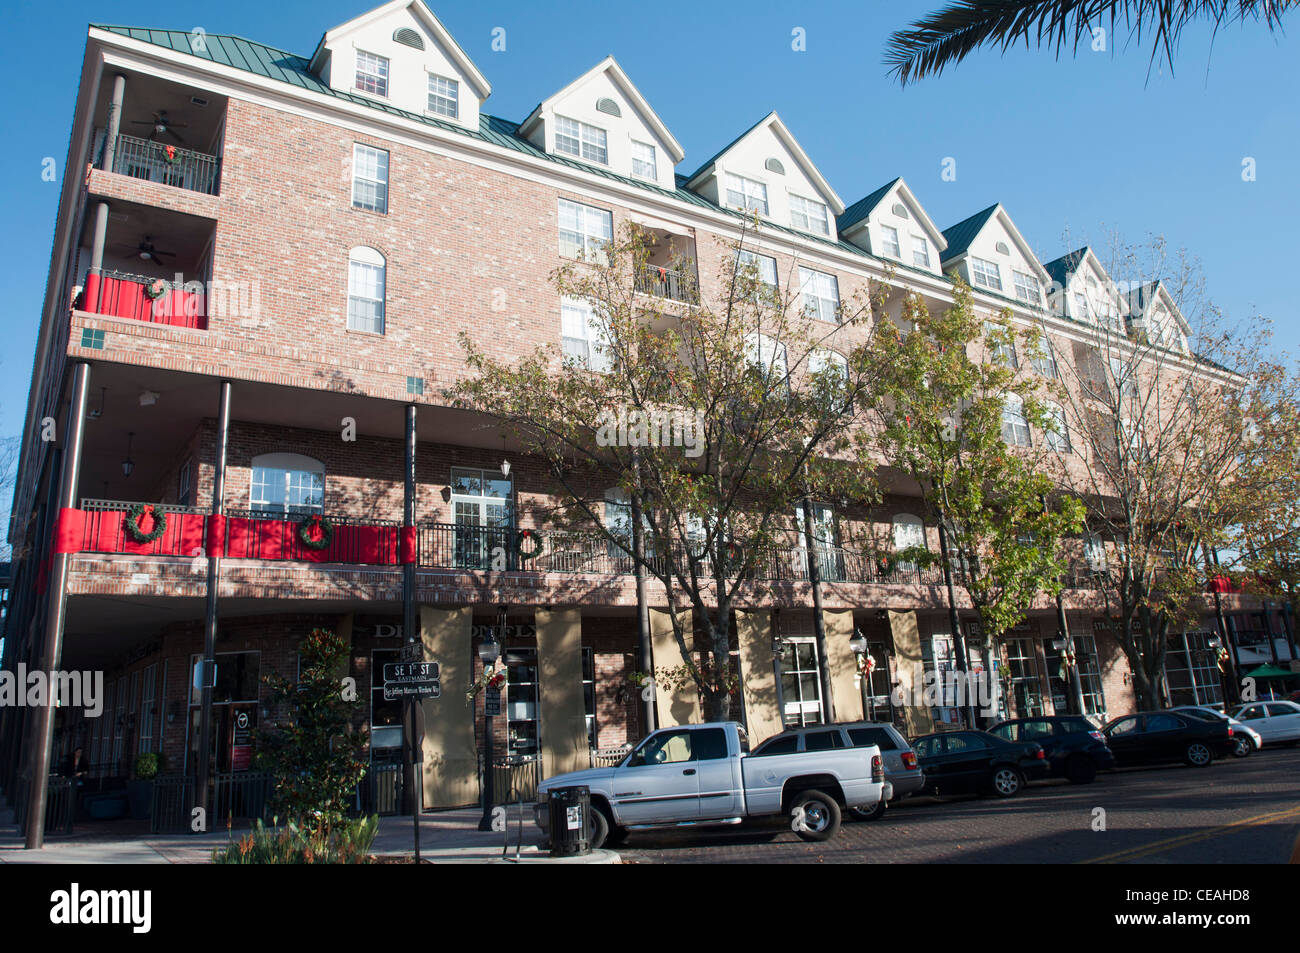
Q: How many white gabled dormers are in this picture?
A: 7